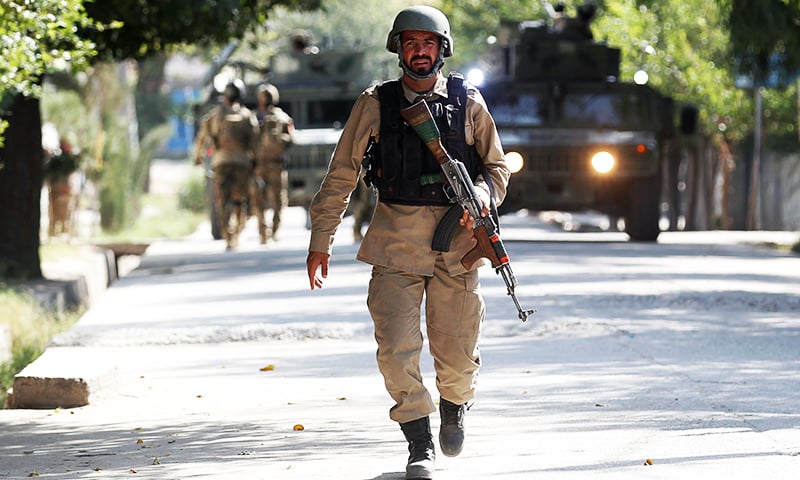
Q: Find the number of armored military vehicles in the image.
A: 2